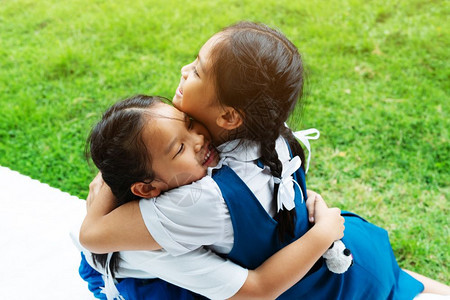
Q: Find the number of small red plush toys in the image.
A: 0